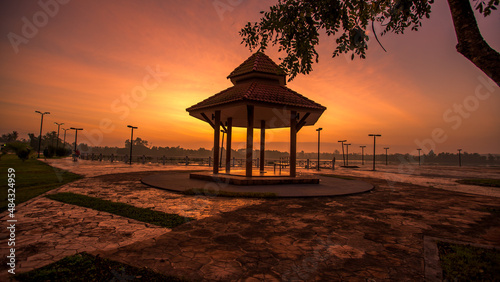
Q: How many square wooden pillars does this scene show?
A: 5